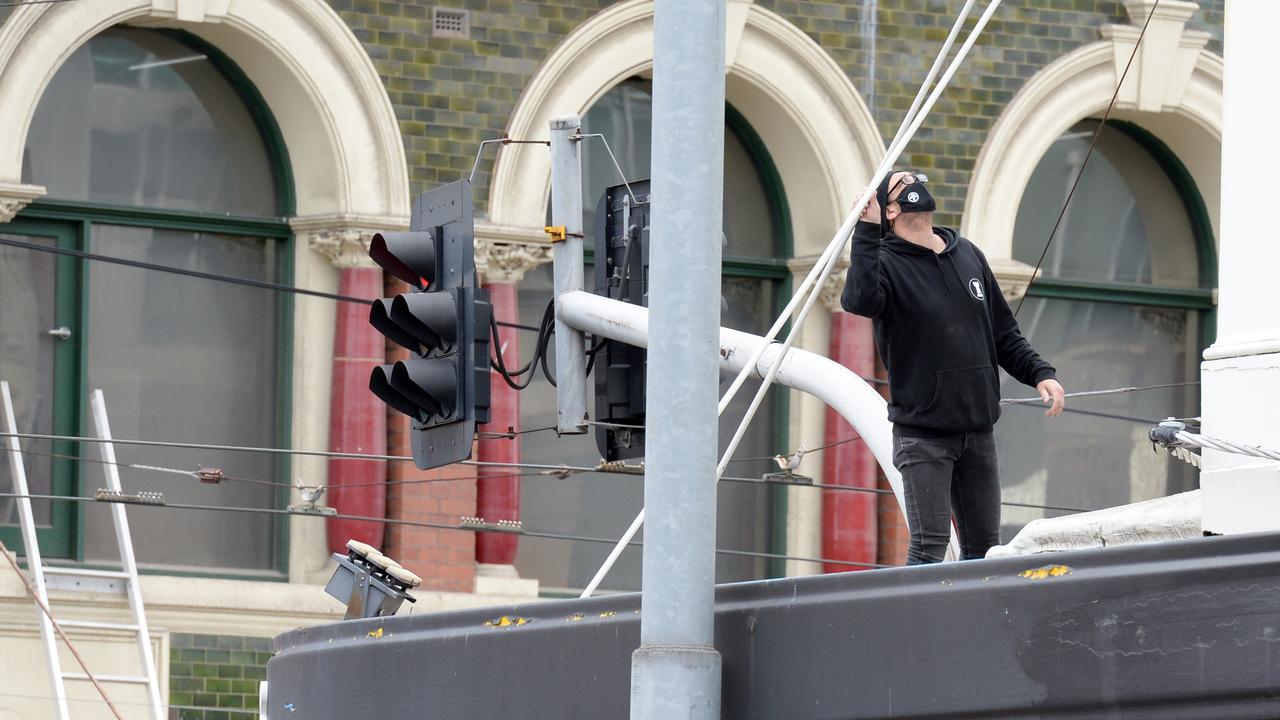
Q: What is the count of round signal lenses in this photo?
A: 5